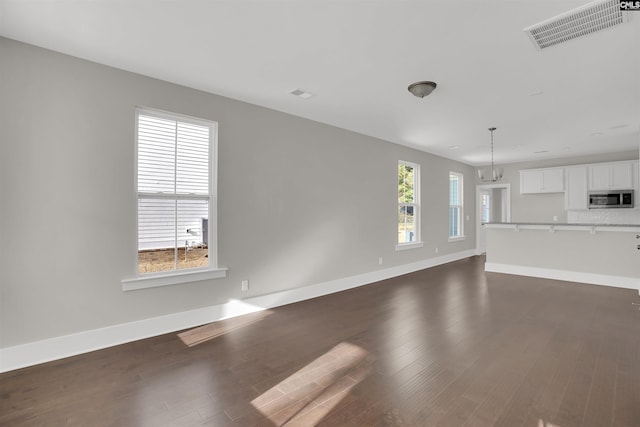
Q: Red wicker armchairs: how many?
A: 0